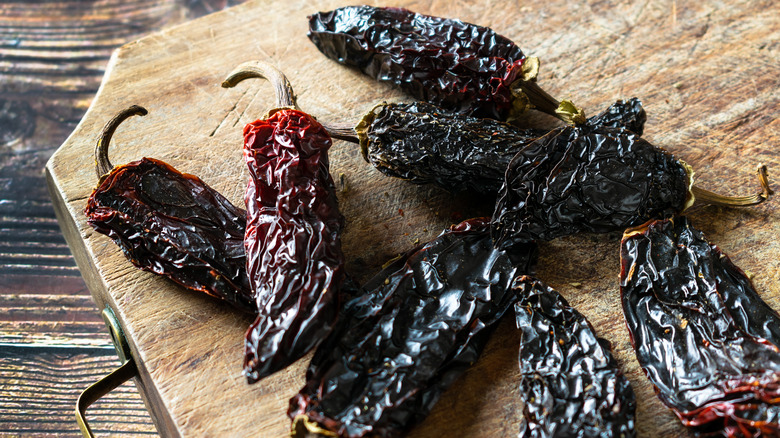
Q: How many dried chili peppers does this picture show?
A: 8